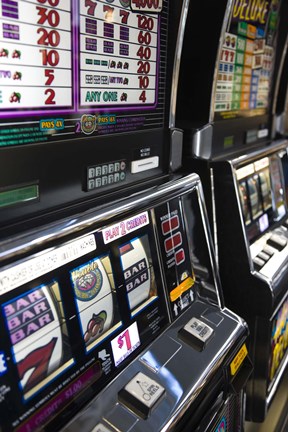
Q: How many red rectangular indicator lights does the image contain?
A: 3